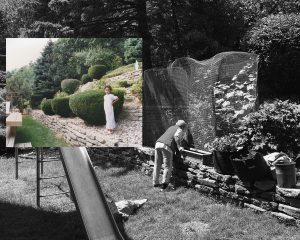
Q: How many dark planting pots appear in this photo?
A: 2